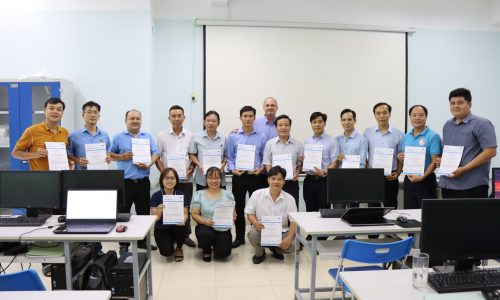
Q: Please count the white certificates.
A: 15